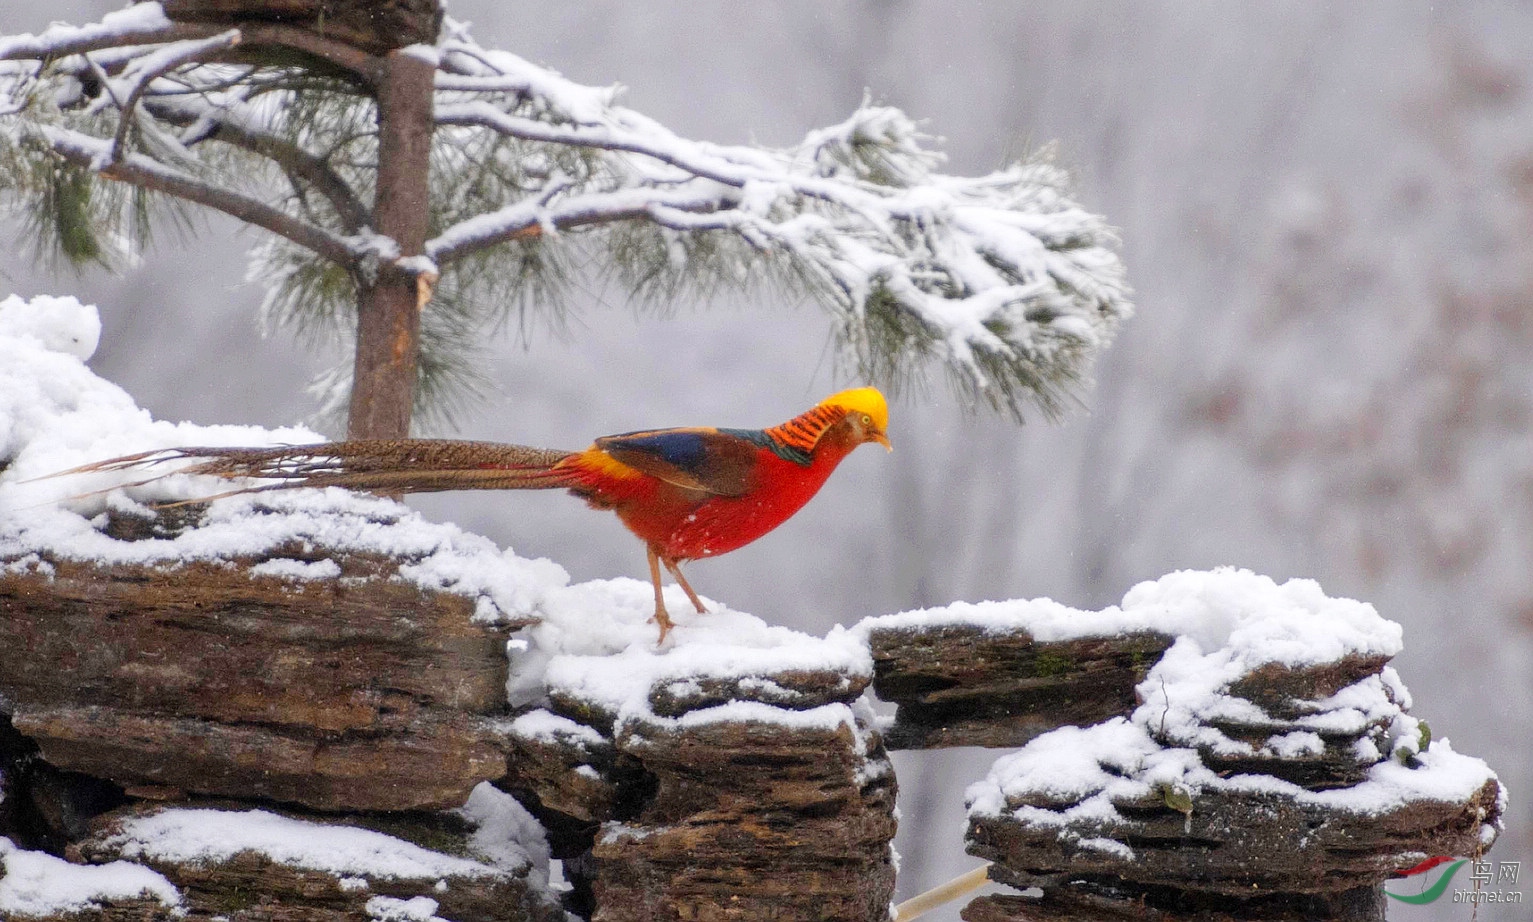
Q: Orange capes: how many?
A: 1